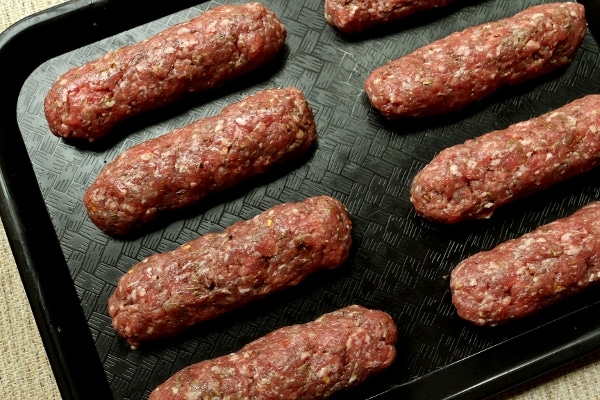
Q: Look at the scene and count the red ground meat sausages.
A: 8